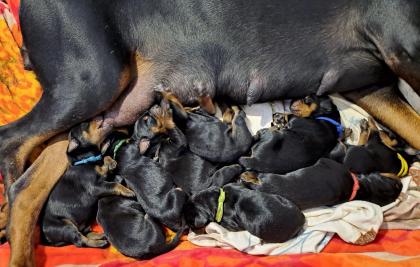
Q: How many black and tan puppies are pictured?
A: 9